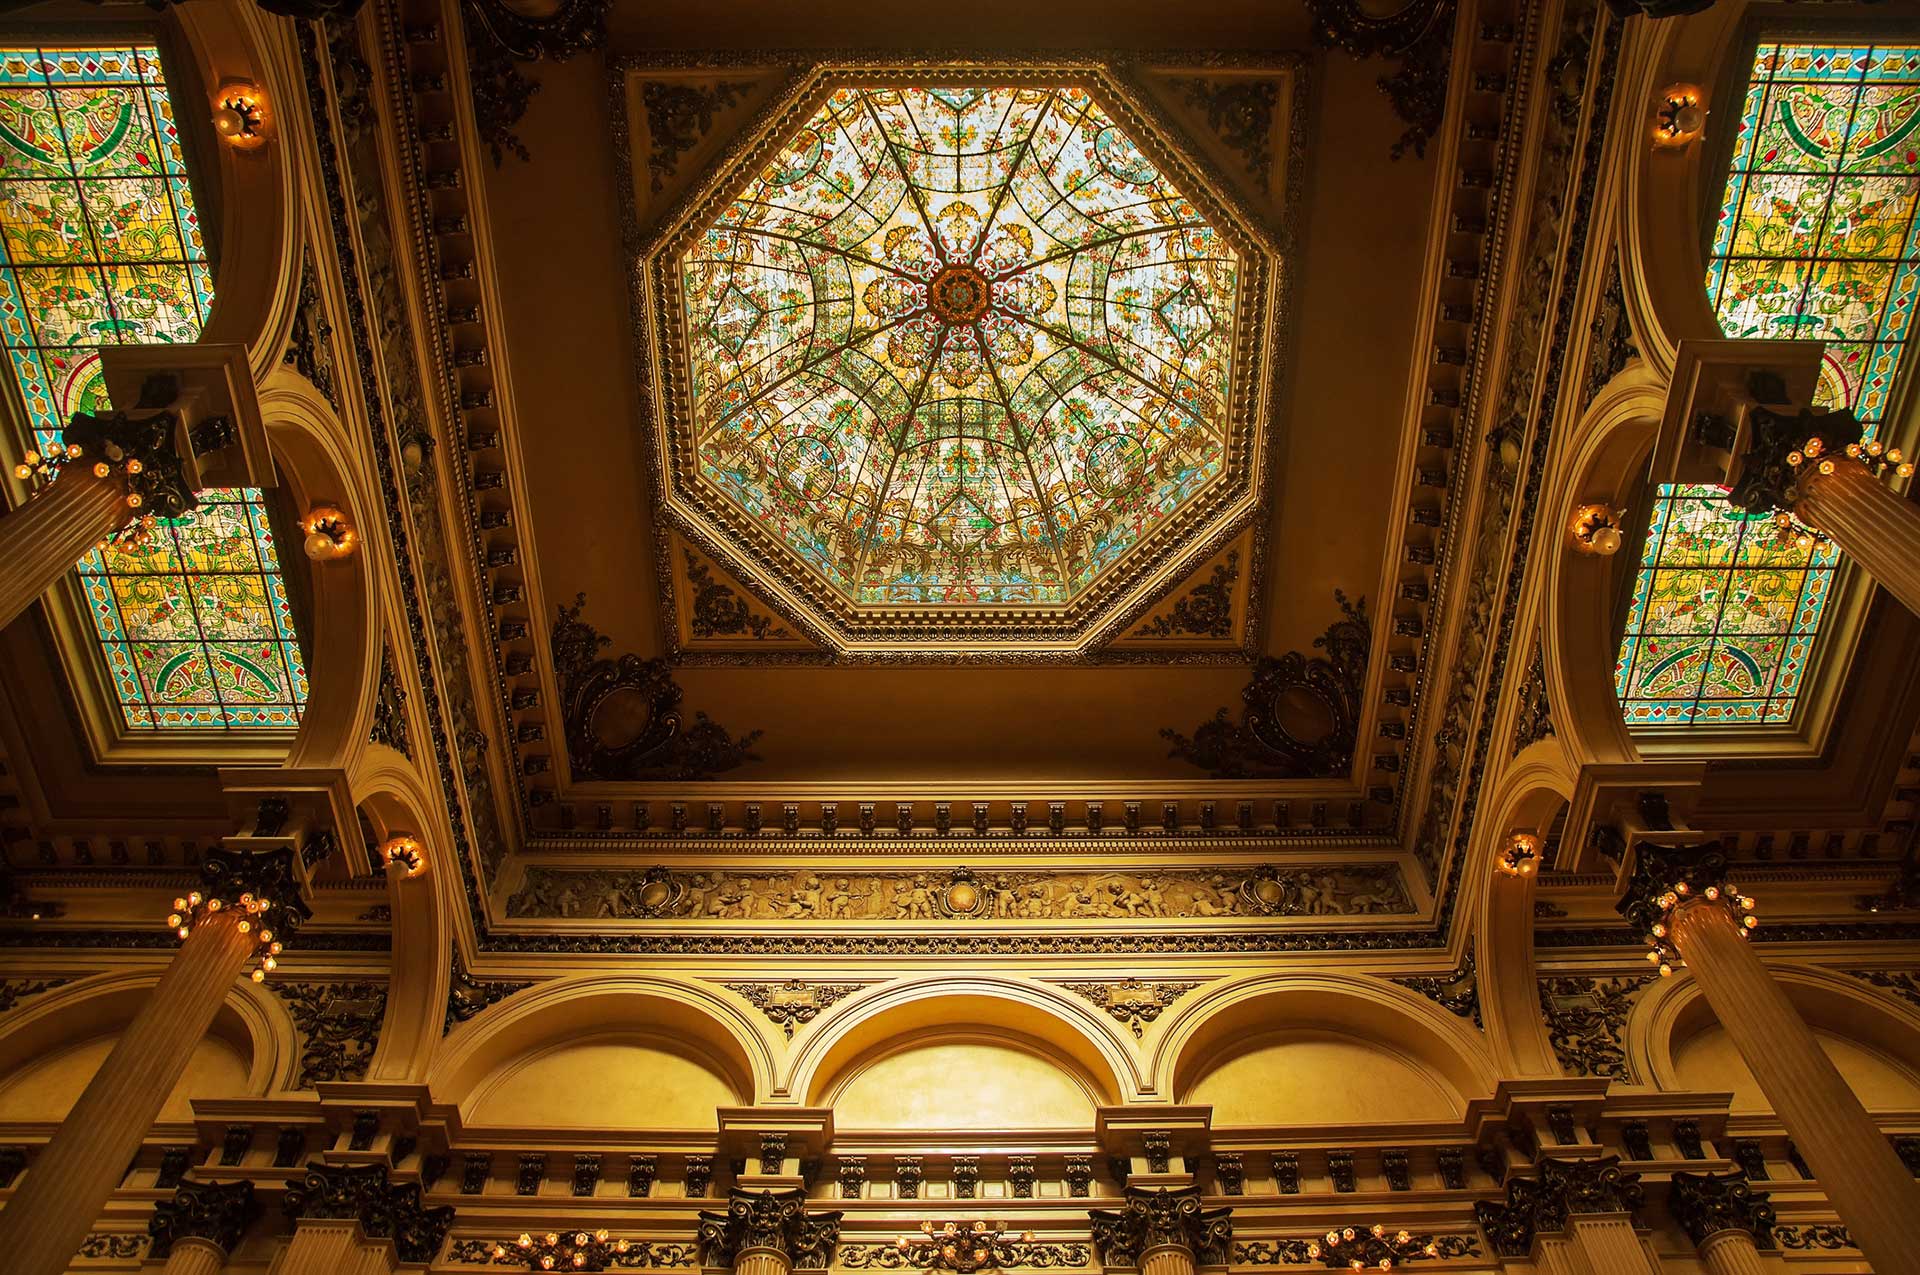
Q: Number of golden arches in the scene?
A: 11